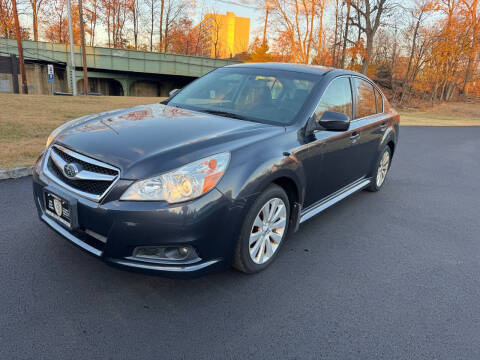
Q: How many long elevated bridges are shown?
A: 1